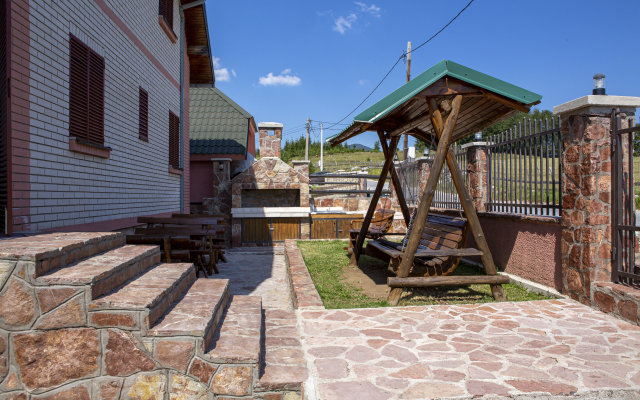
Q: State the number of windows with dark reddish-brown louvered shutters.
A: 4